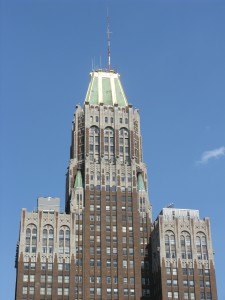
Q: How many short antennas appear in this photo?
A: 3